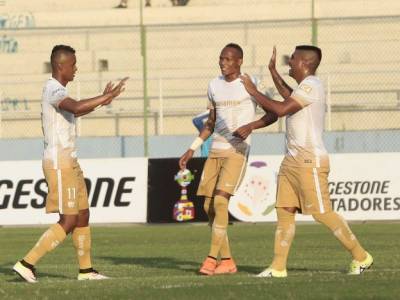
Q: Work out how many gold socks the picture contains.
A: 6